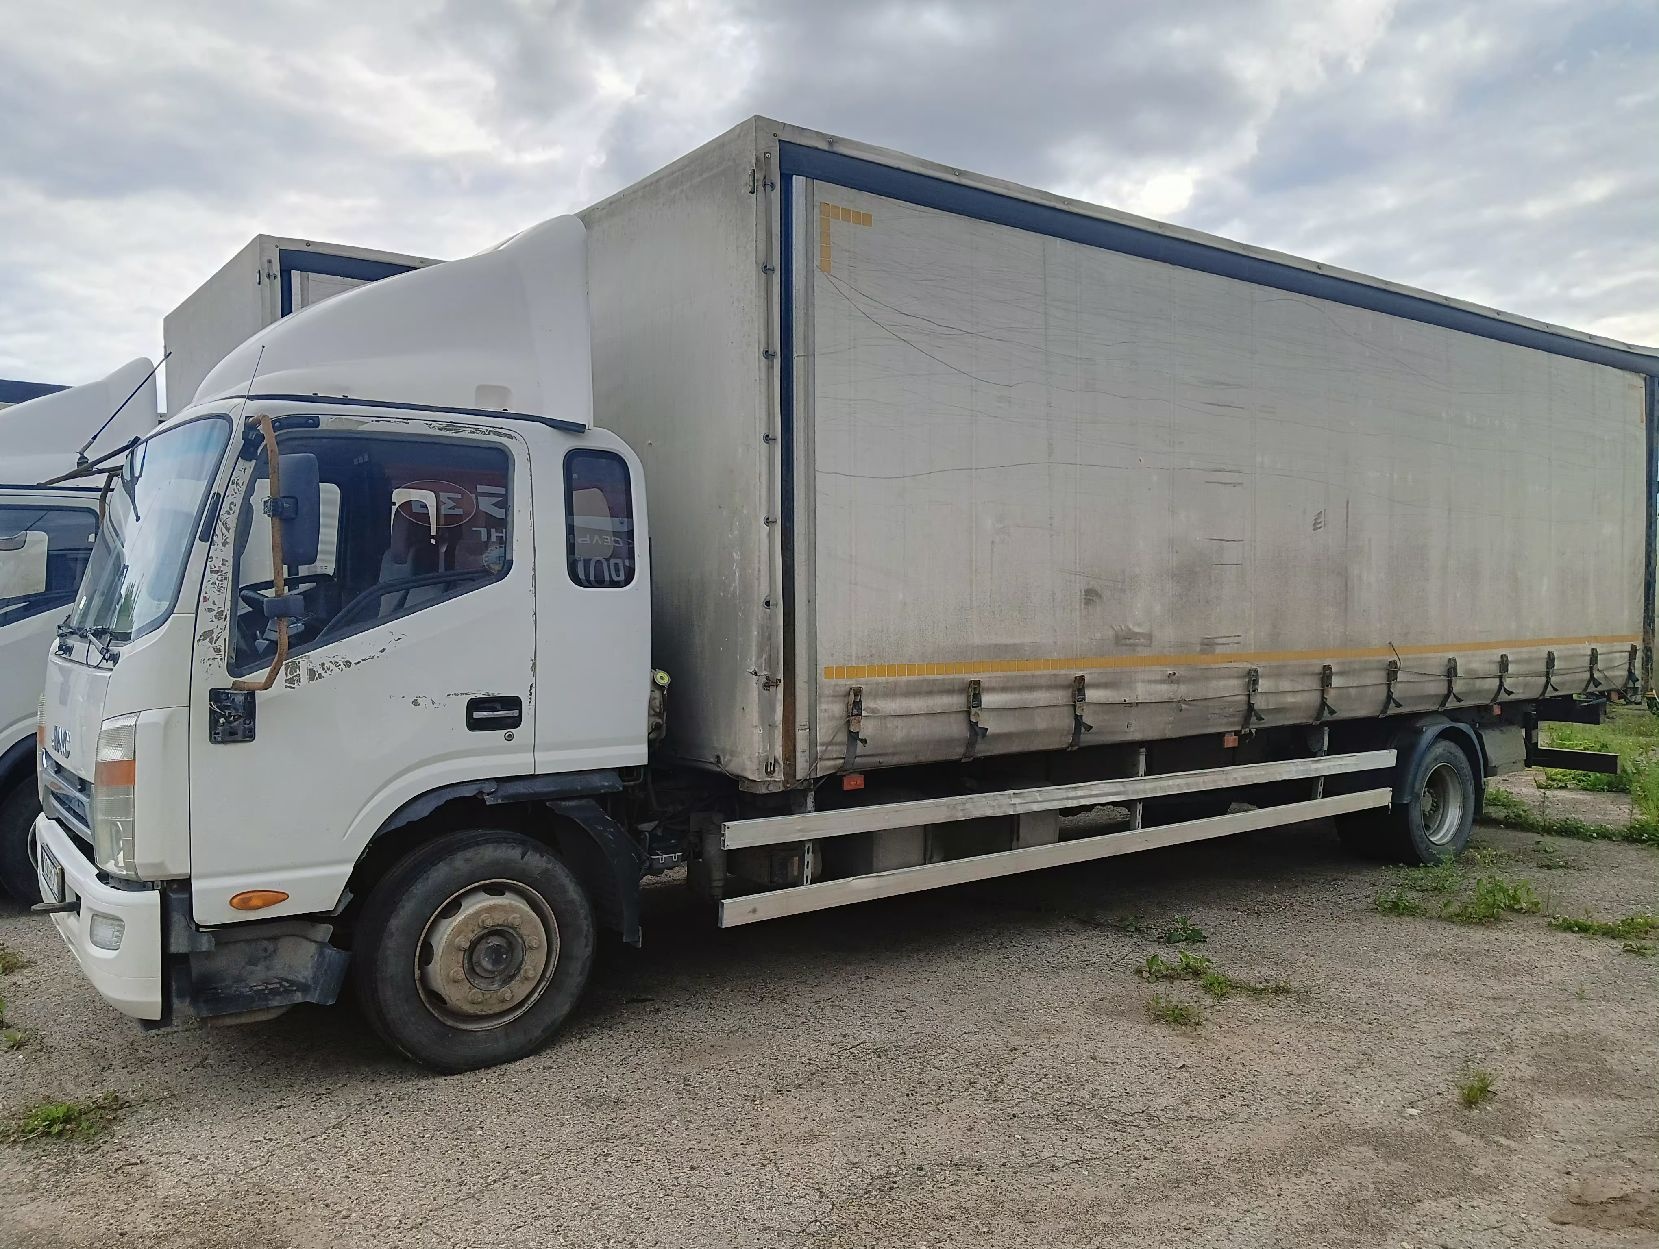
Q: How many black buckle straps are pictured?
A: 11